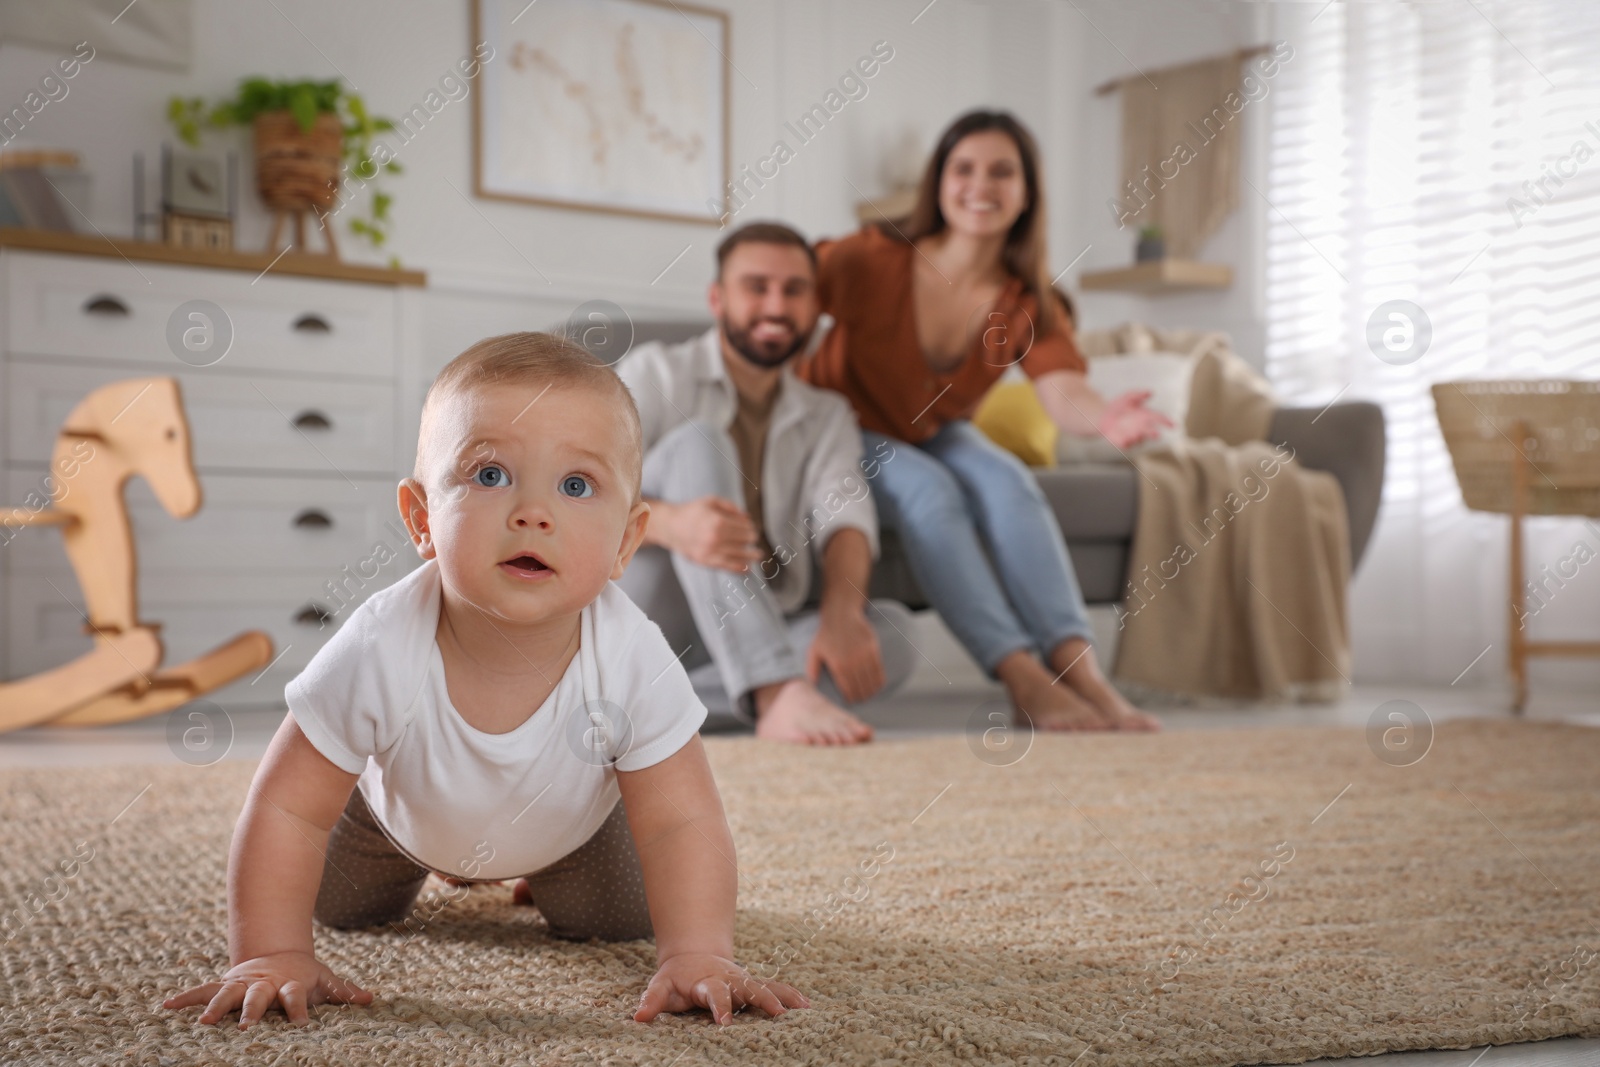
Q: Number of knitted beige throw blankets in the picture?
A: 1